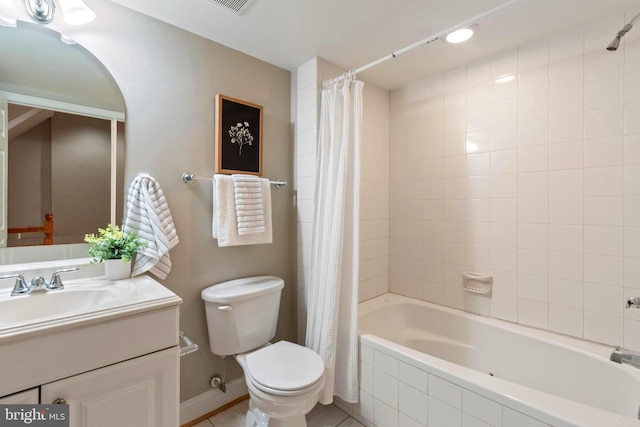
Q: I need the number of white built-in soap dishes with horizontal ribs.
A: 1